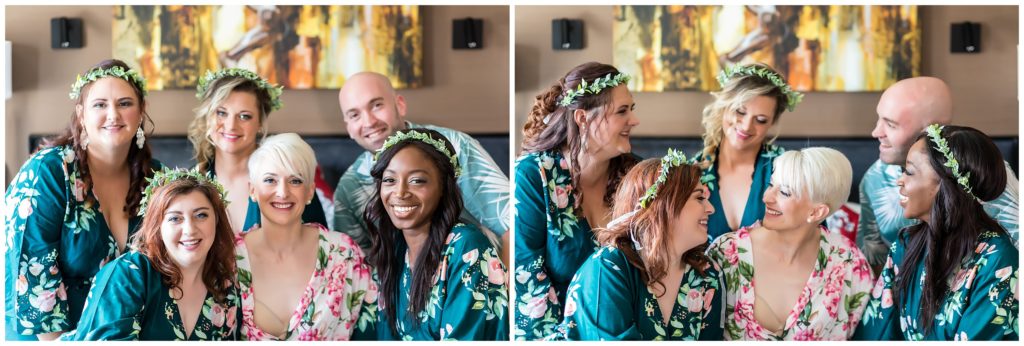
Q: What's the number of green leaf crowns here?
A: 8